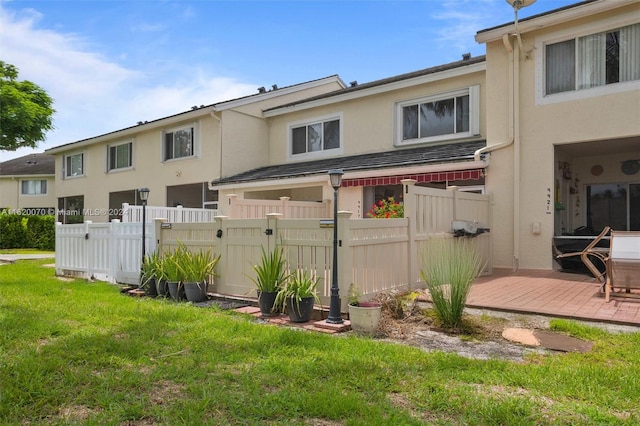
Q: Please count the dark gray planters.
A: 6